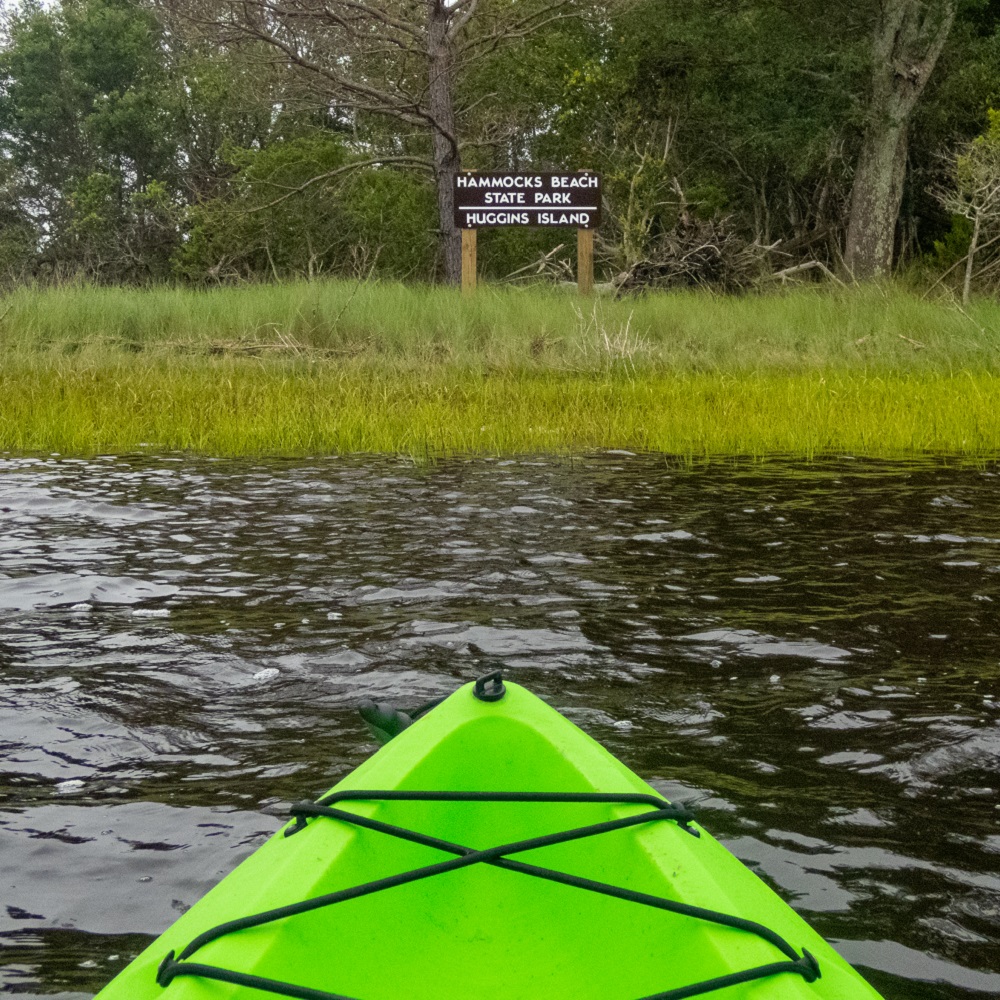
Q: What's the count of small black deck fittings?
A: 5